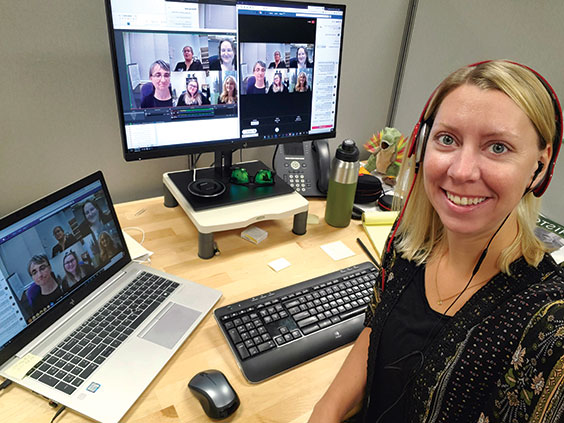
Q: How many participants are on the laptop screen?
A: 5